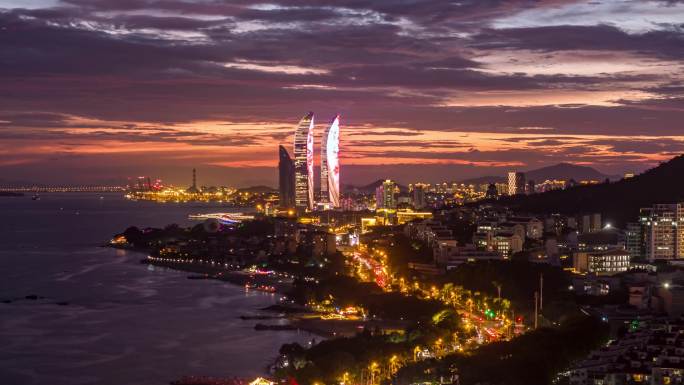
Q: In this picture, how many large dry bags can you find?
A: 0